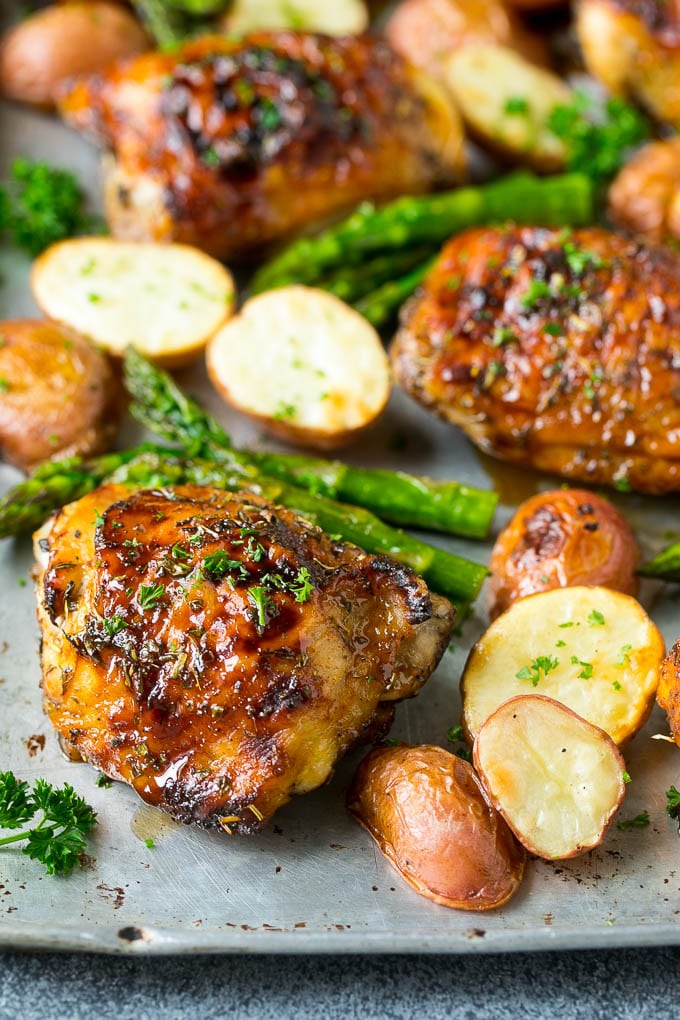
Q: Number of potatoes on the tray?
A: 12